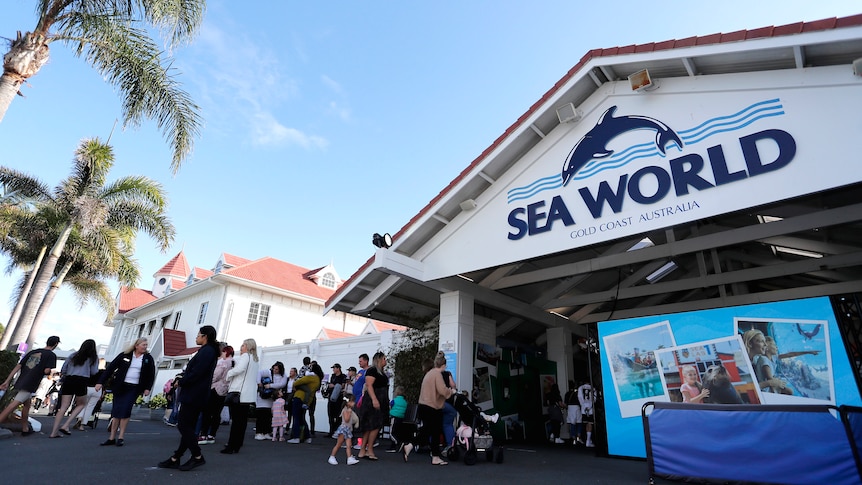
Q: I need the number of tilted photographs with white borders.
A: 3